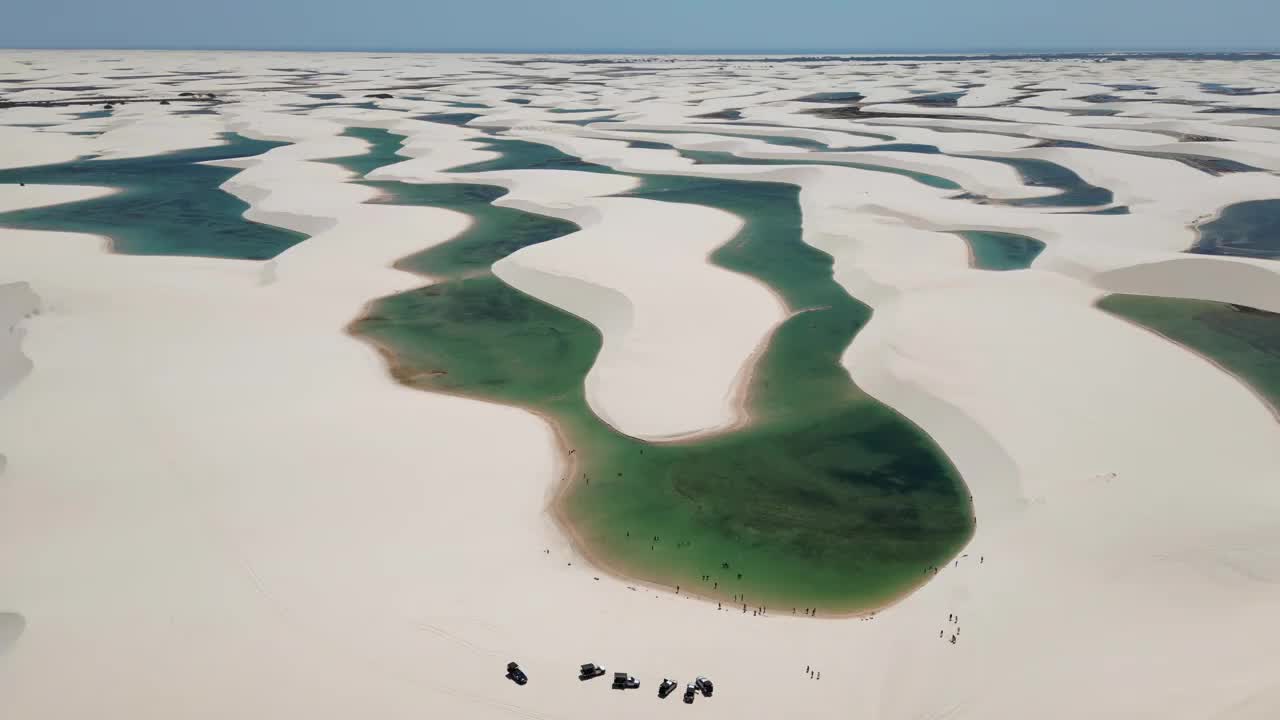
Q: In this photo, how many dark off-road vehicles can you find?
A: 6